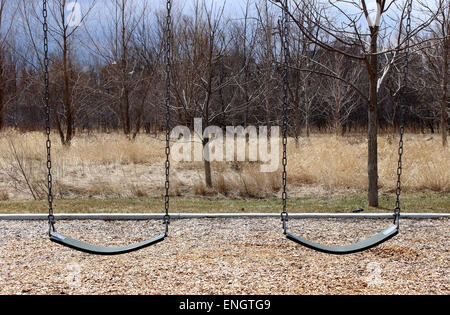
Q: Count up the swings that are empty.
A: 2